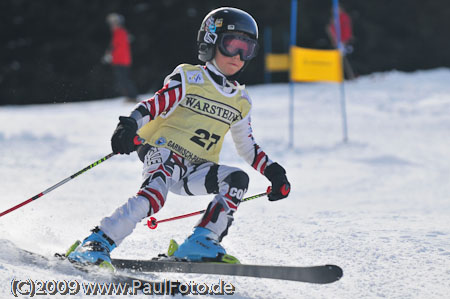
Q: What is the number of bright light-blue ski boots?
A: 2